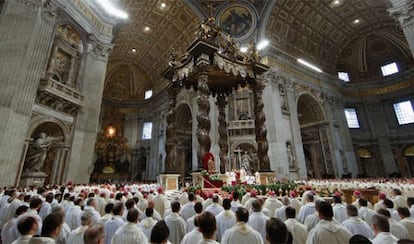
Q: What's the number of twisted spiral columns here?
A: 4